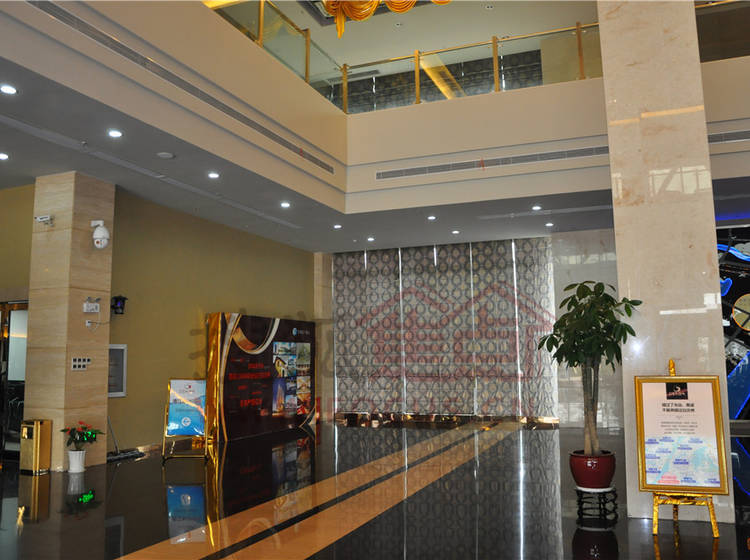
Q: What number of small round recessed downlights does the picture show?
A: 11